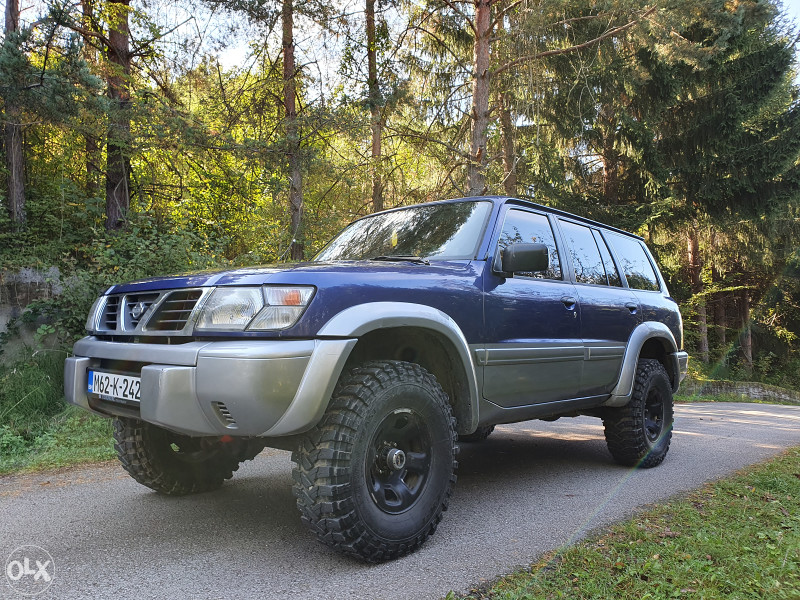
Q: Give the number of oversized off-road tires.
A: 4